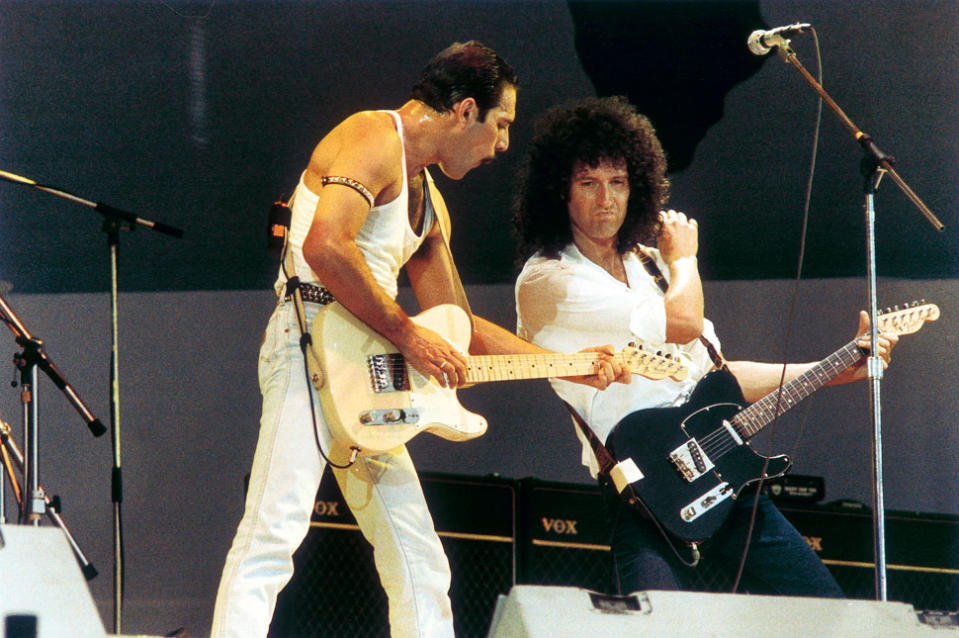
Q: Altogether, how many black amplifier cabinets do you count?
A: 3